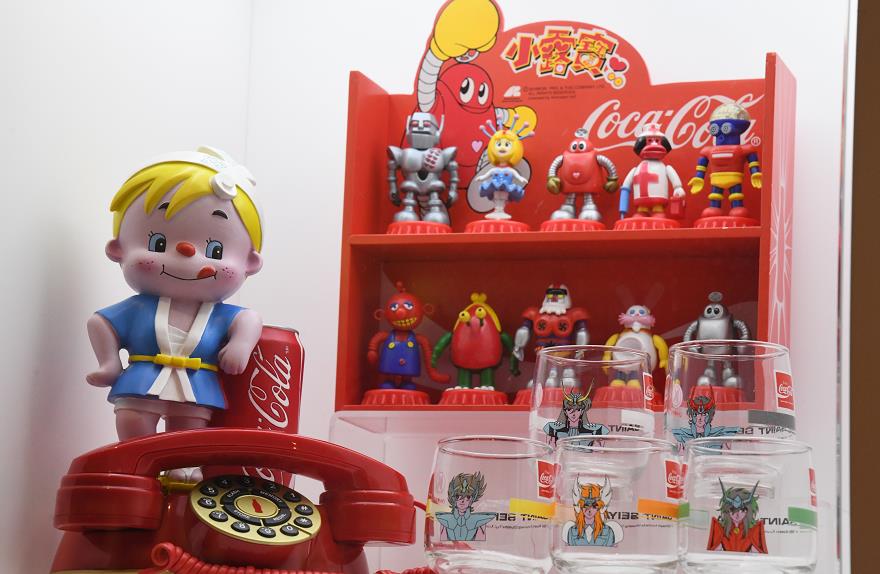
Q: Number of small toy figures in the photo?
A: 10